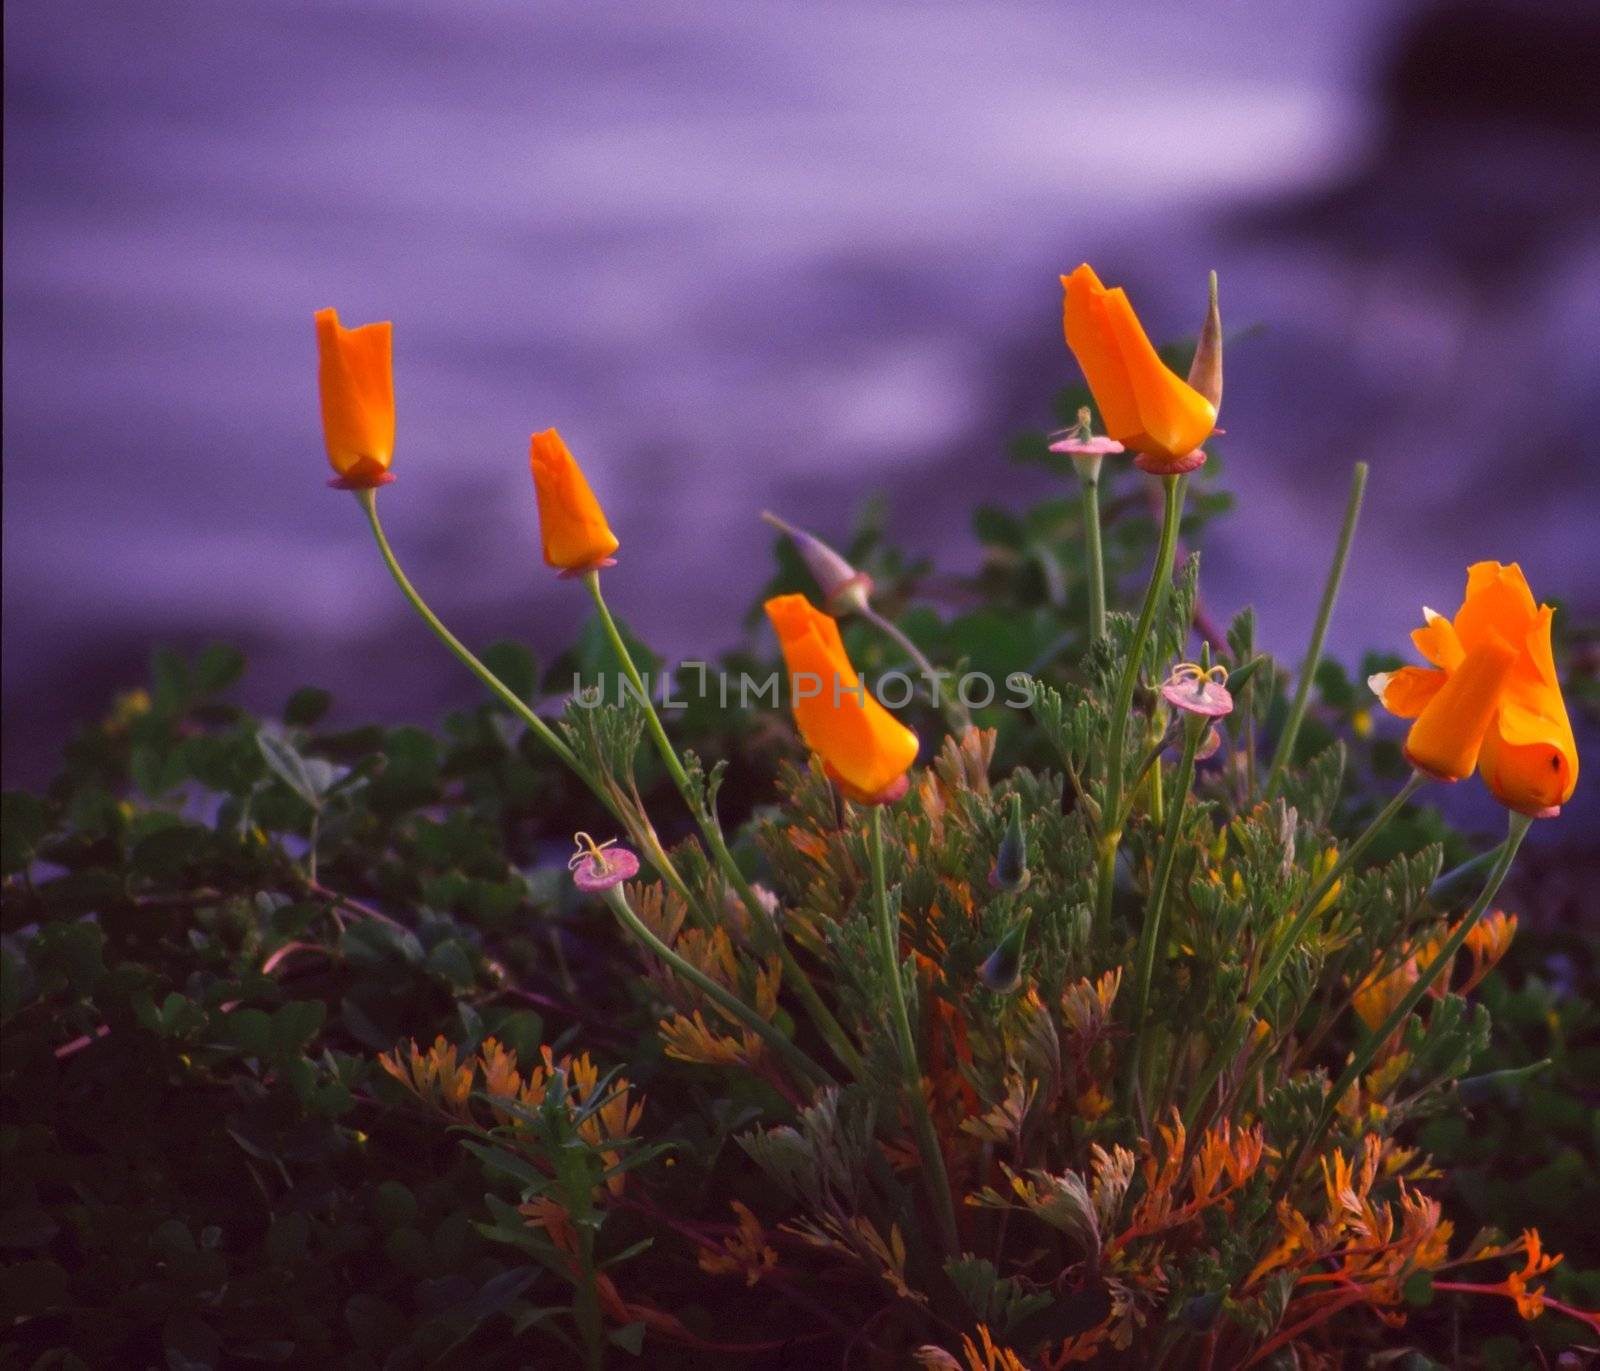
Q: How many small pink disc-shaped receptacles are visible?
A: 3